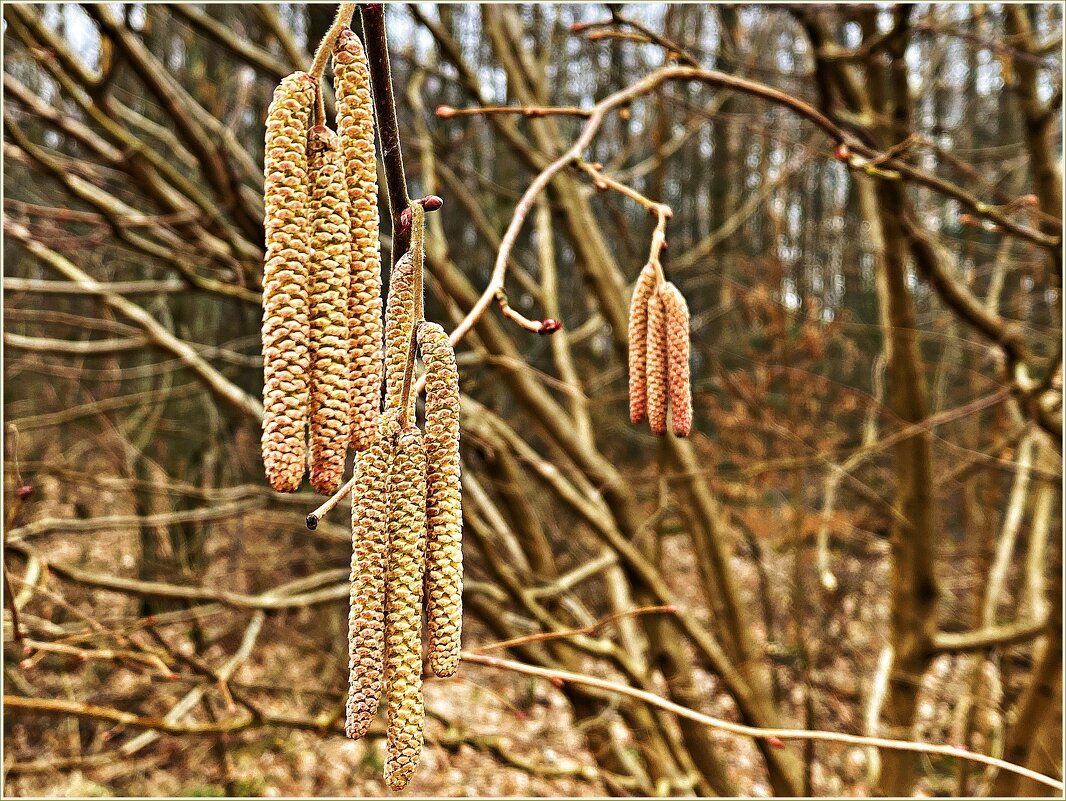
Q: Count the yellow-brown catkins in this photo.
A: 10